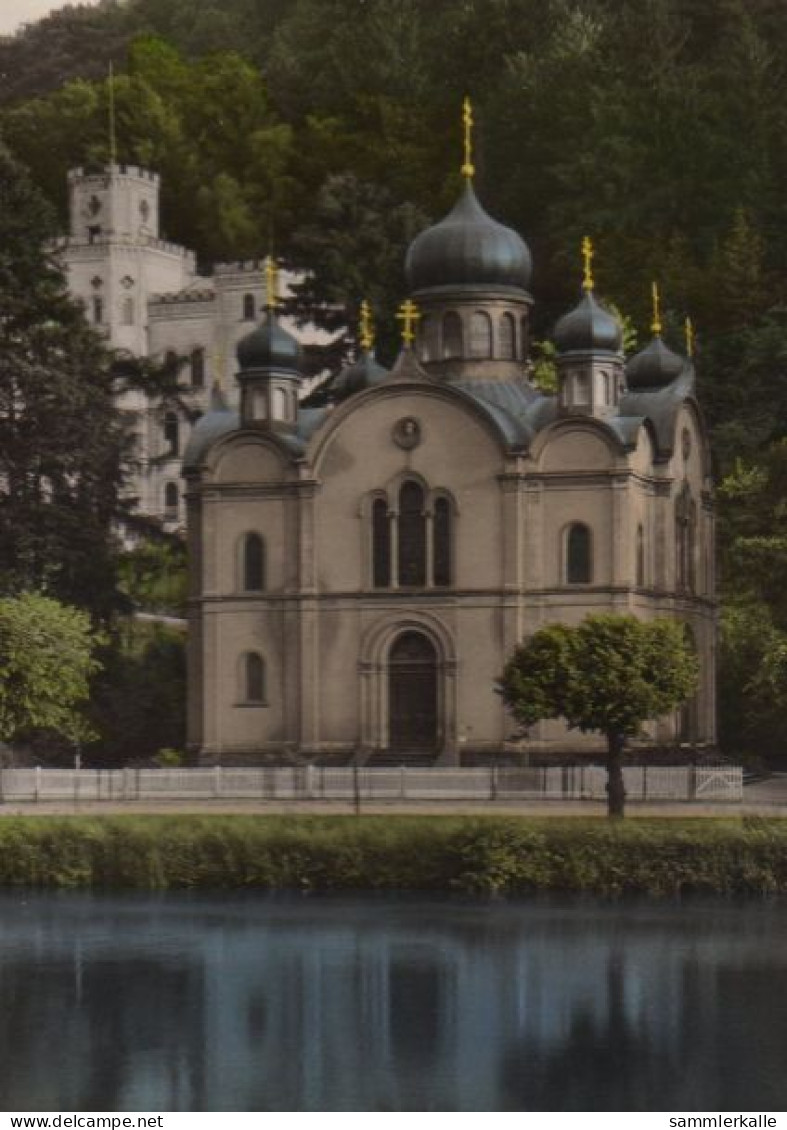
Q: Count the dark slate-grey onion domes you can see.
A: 5